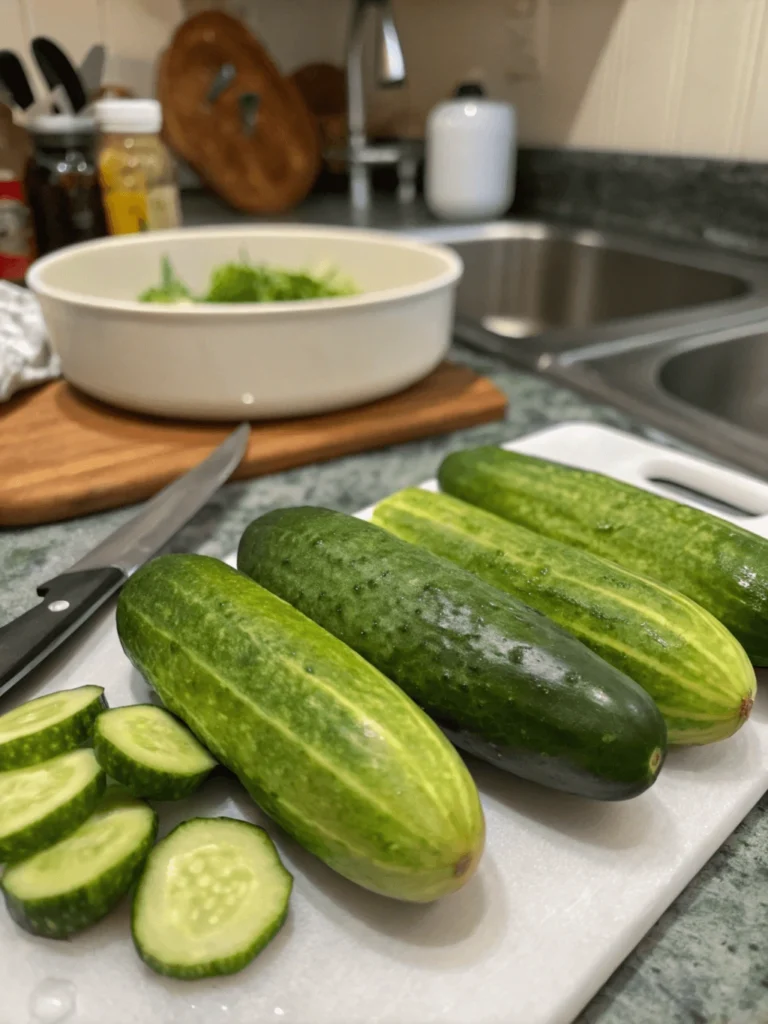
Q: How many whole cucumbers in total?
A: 4